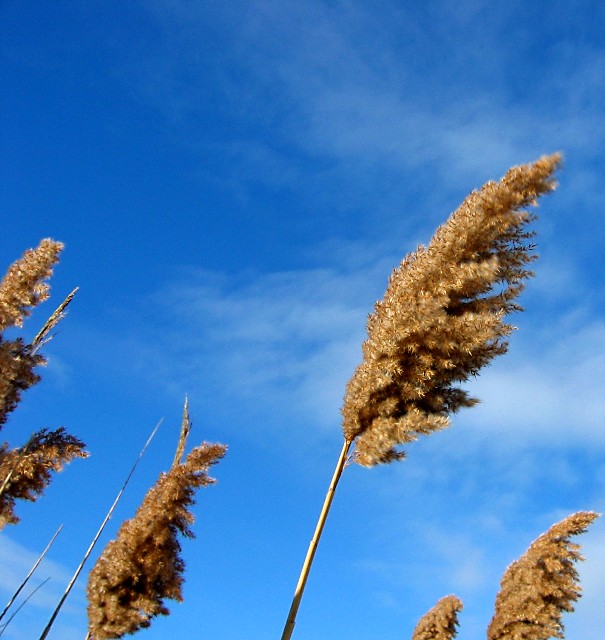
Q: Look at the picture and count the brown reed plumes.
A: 7